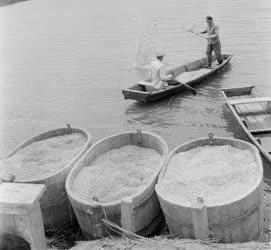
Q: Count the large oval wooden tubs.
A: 3